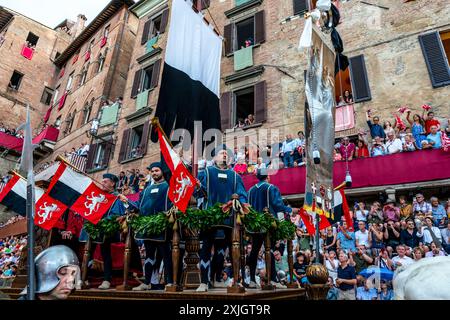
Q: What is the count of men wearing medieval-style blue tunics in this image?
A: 4